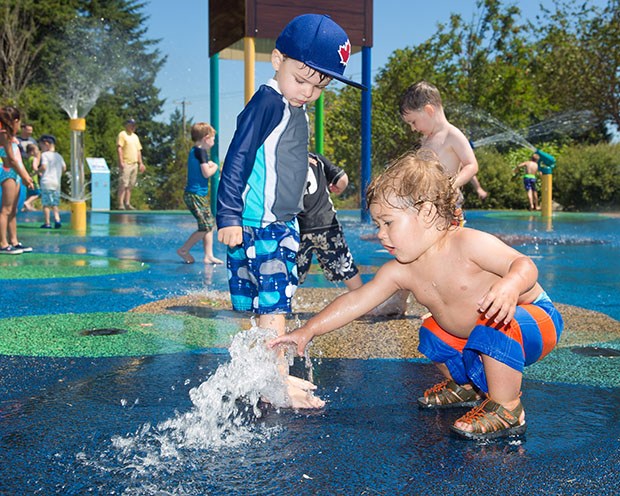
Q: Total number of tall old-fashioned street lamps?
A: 0